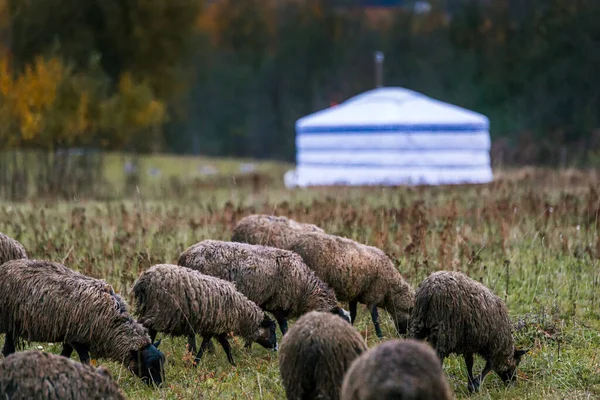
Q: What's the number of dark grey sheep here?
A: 10